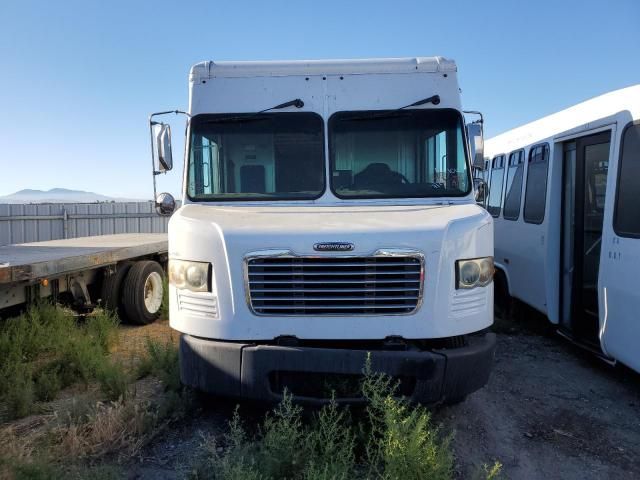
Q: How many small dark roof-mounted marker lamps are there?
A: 5